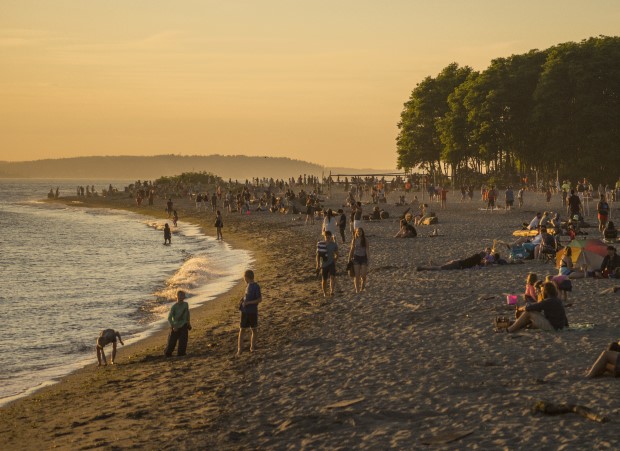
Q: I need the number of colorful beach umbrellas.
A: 1